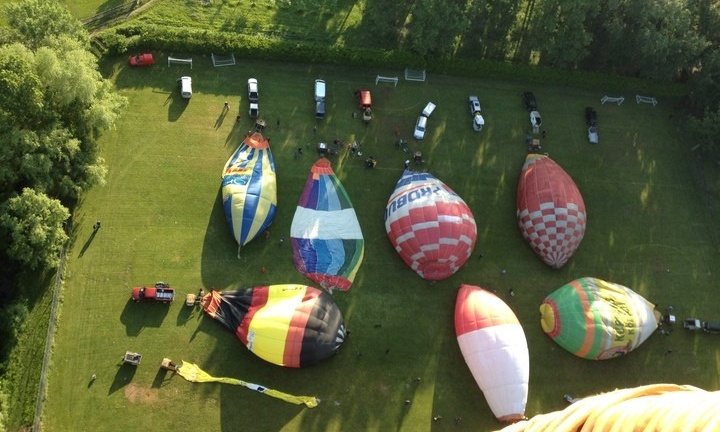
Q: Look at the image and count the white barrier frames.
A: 6